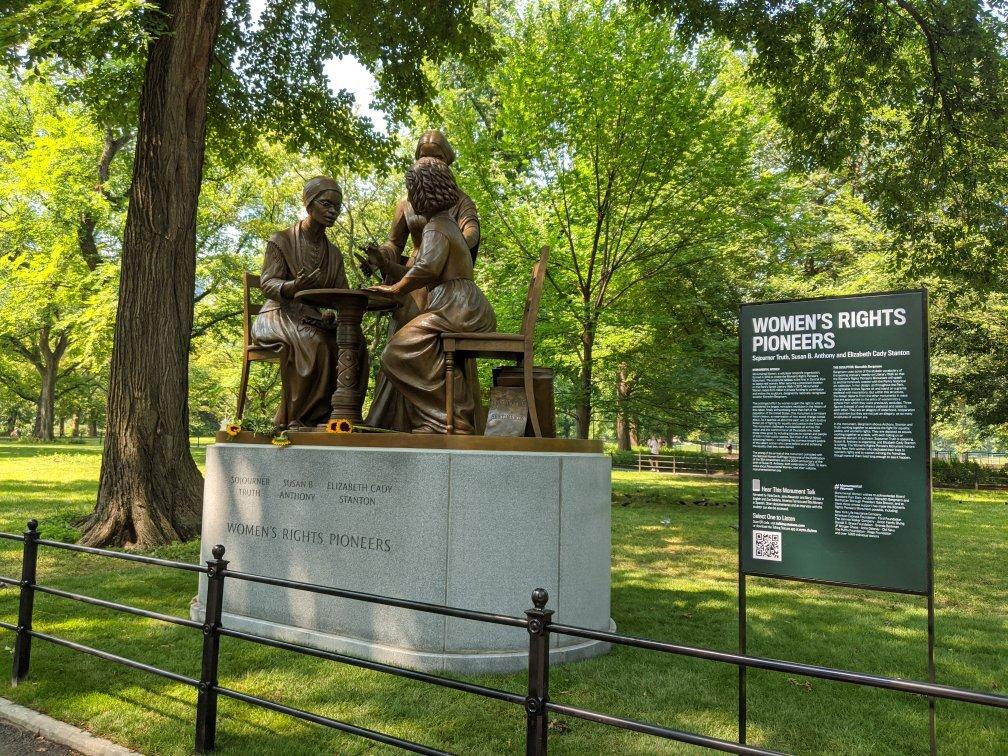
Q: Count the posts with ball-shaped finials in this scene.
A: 3